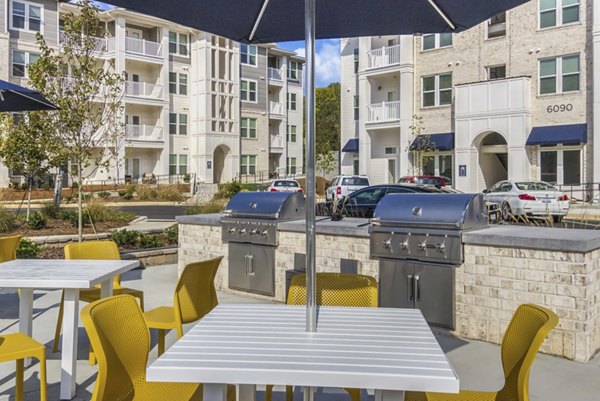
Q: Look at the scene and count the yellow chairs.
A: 7